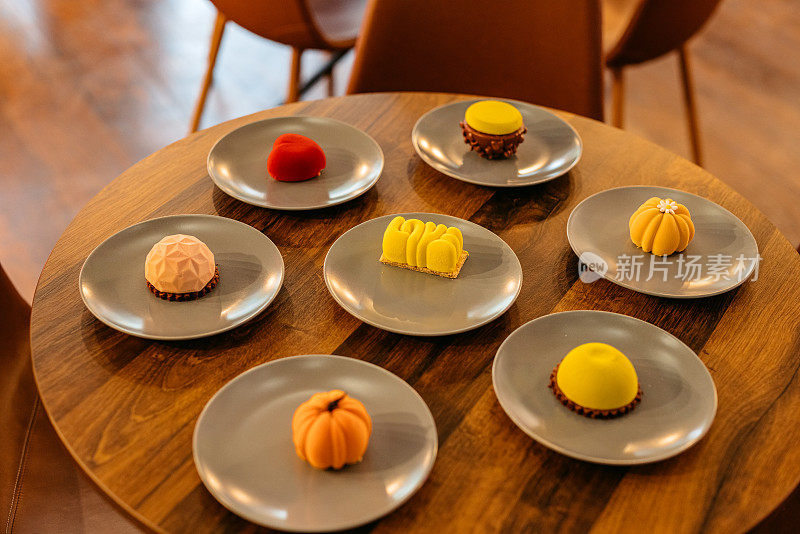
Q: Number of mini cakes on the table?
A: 7